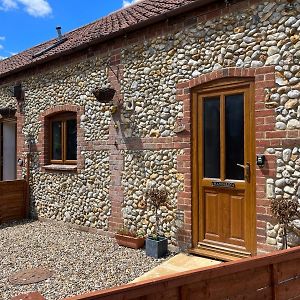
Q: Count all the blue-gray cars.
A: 0